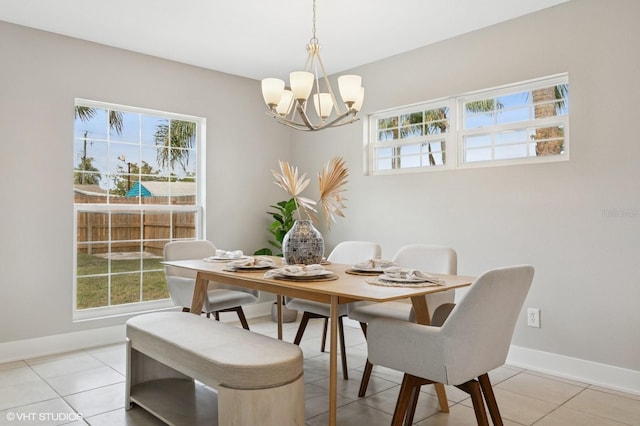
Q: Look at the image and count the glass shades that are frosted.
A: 6